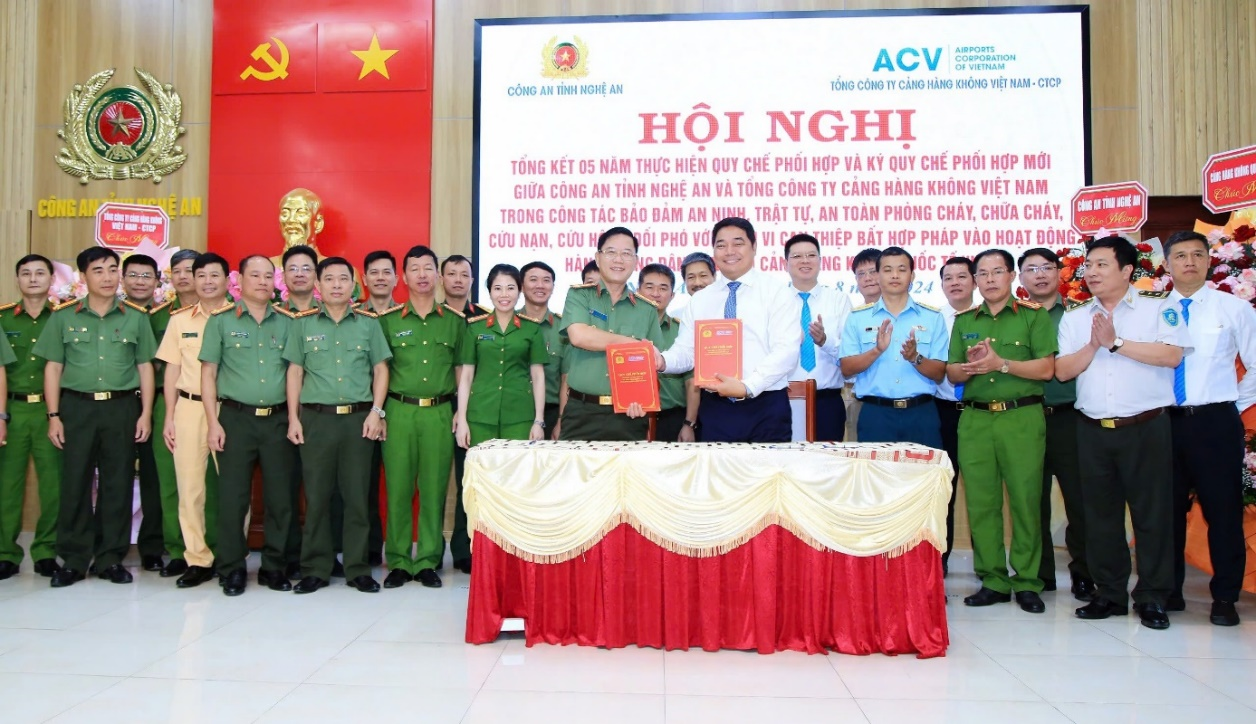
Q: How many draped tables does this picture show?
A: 1